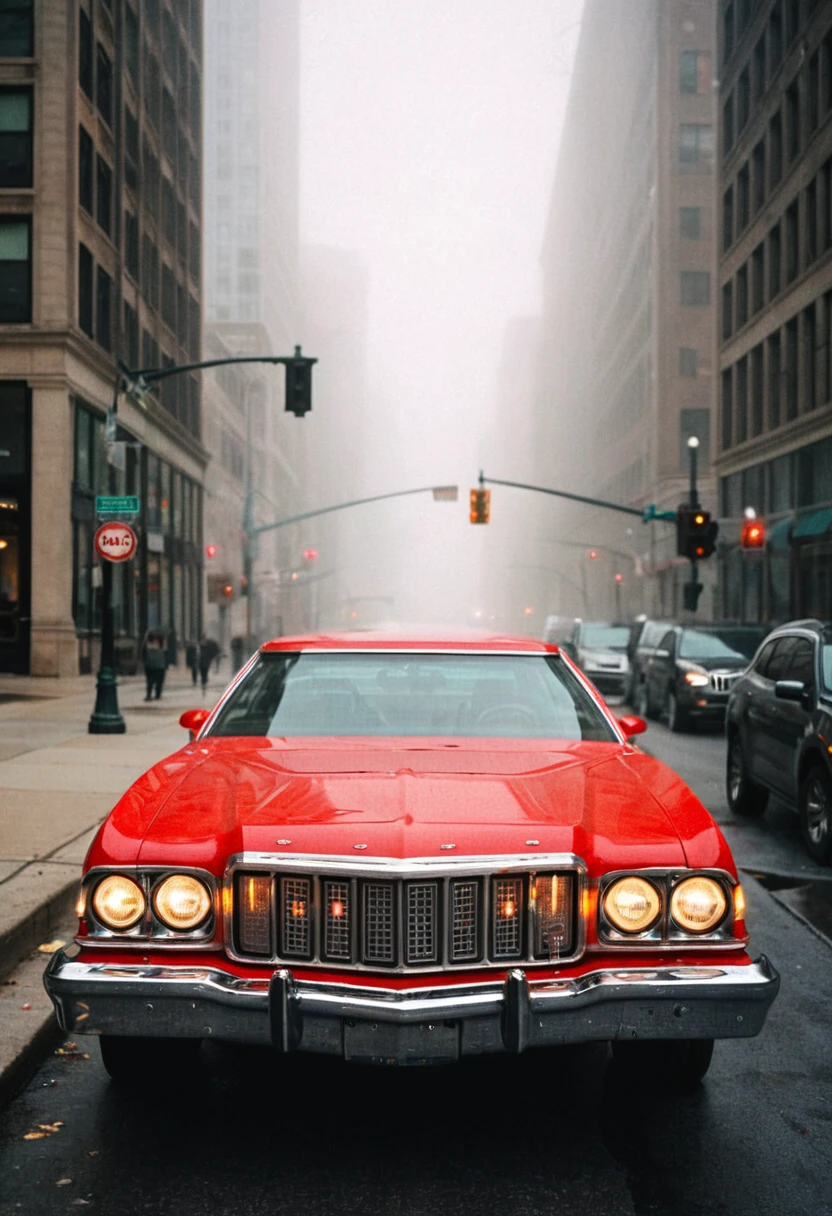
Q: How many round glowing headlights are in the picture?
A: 4